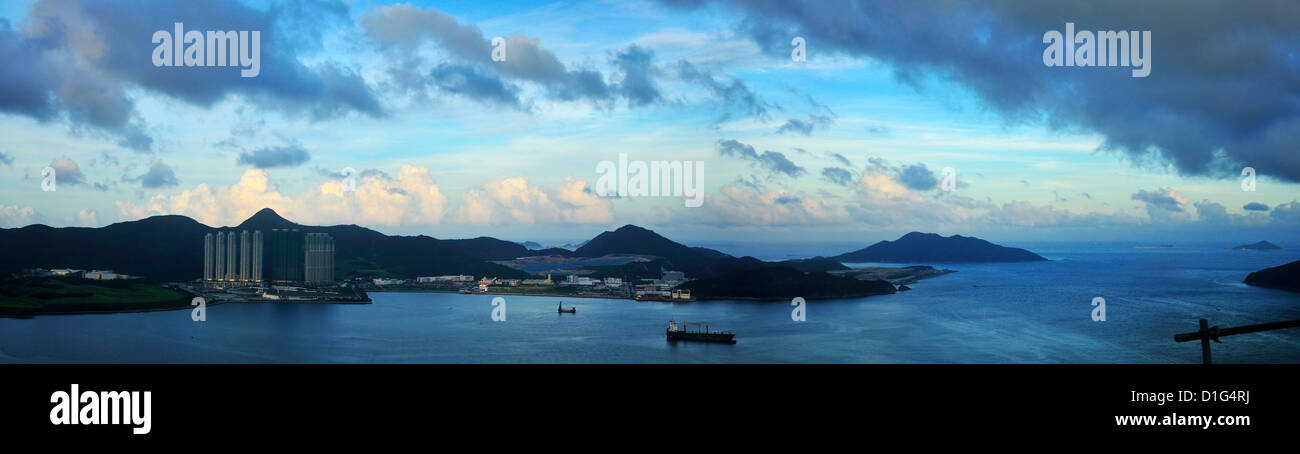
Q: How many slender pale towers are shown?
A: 5